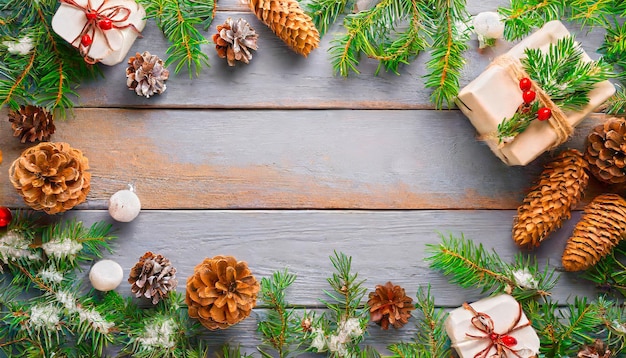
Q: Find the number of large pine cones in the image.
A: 6